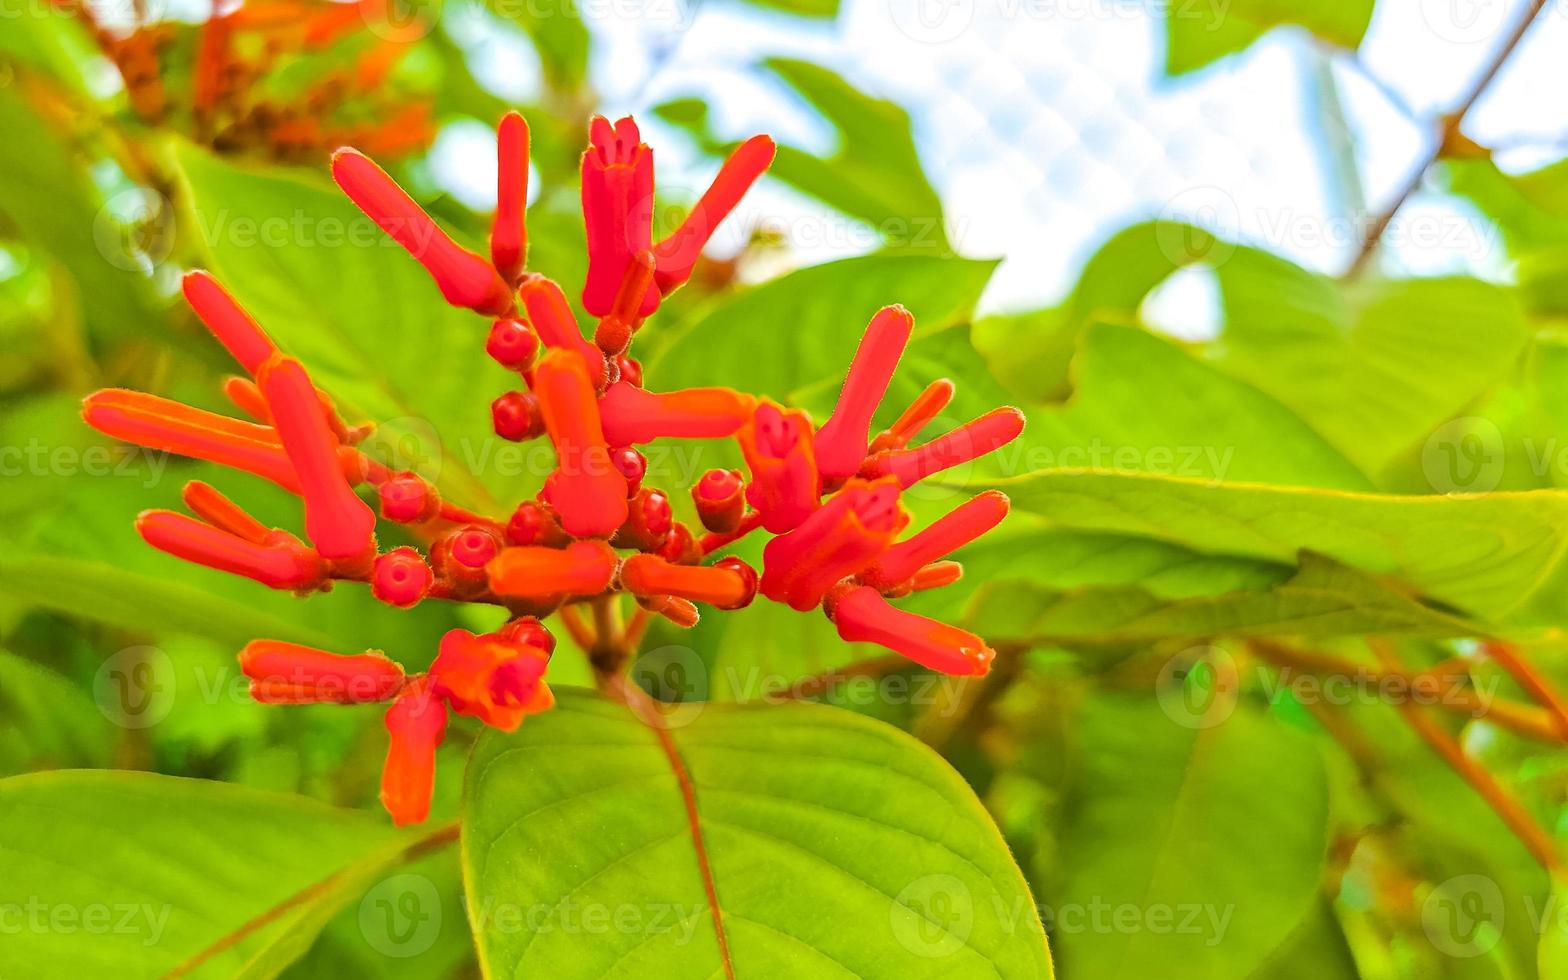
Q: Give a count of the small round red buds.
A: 13